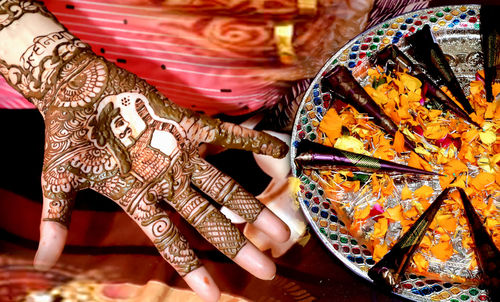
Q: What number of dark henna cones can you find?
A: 7